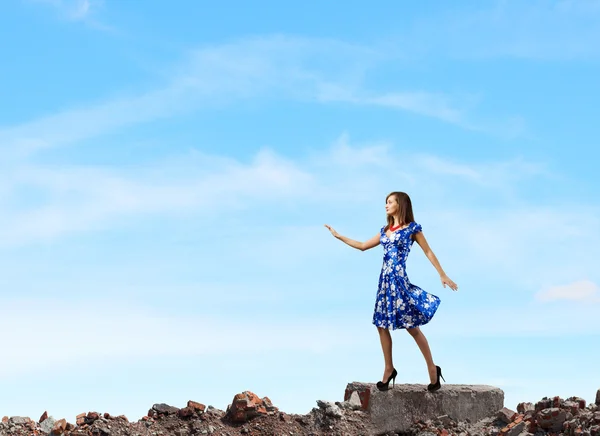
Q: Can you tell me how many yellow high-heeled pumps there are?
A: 0